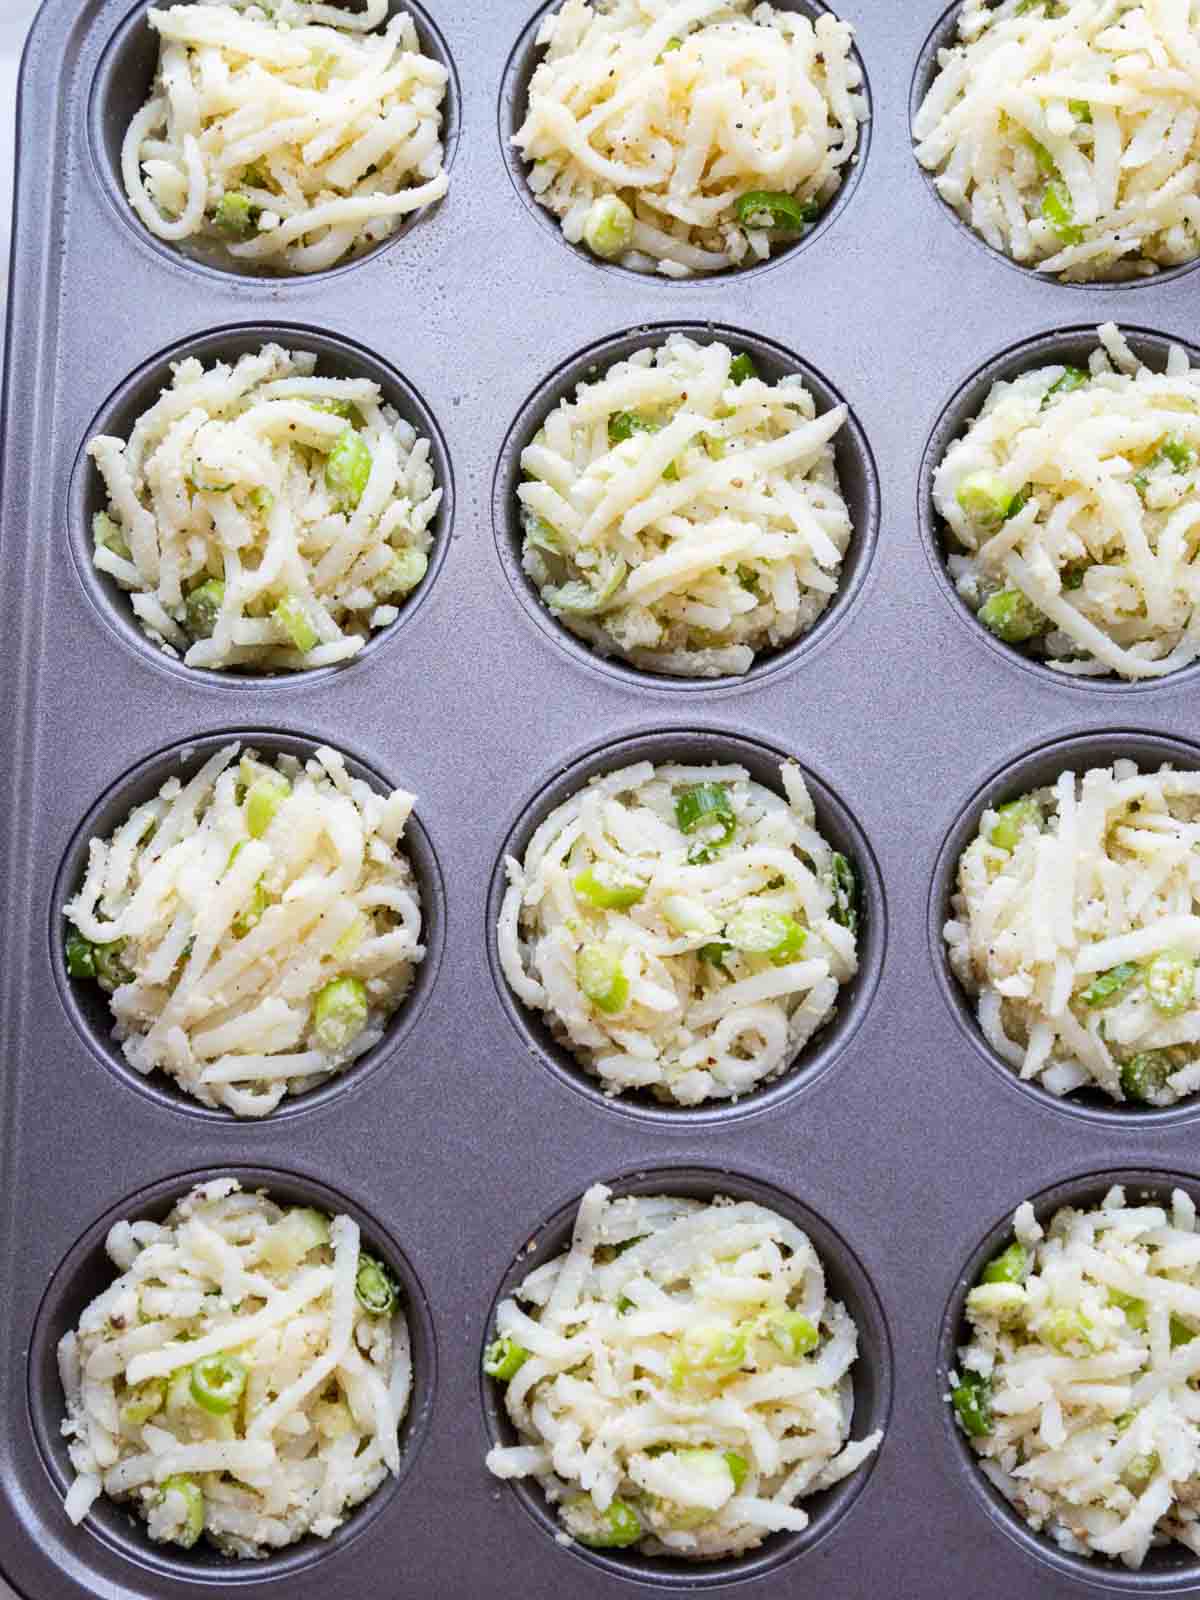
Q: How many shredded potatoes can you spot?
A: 12